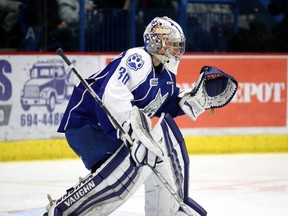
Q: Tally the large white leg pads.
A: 2